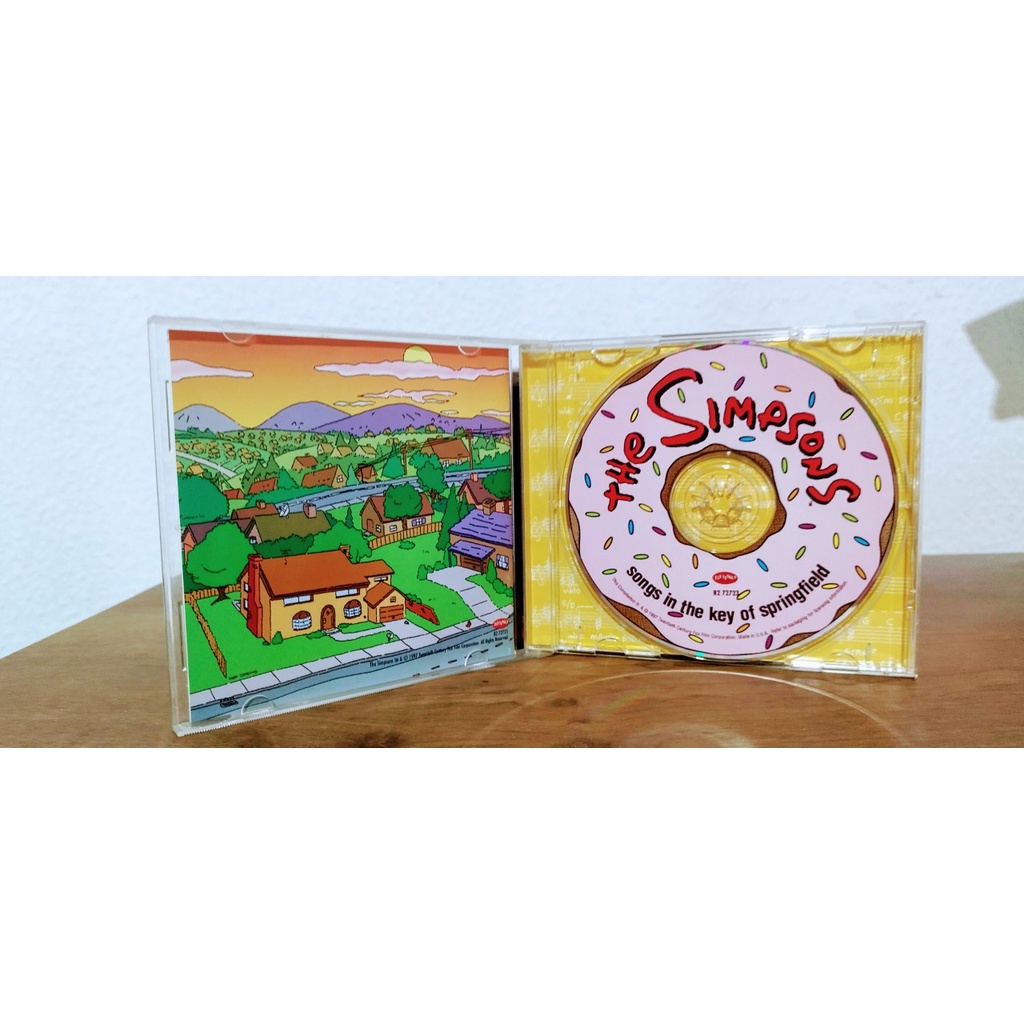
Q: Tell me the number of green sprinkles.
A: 12